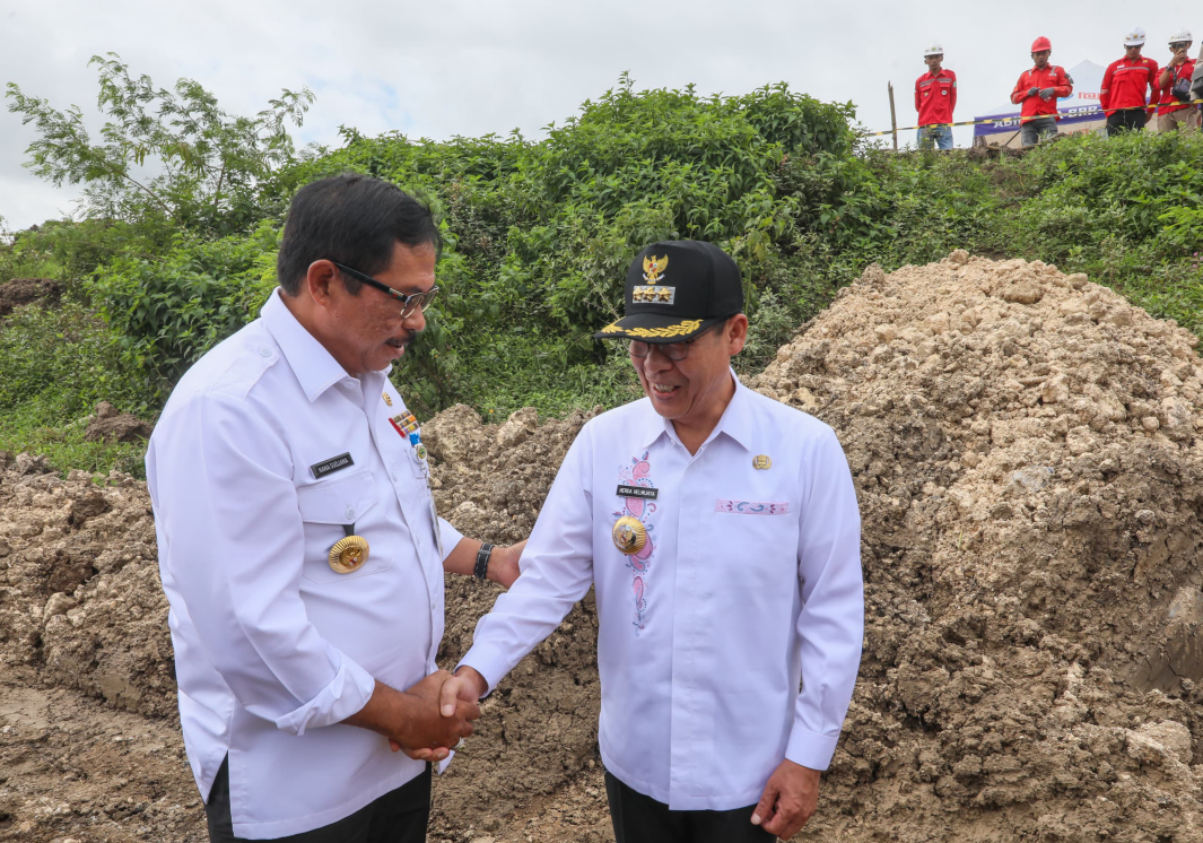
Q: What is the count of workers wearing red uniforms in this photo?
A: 4